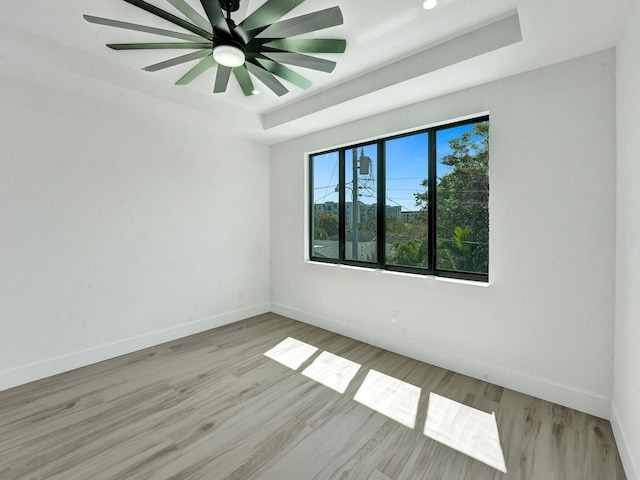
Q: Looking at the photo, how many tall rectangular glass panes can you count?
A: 4